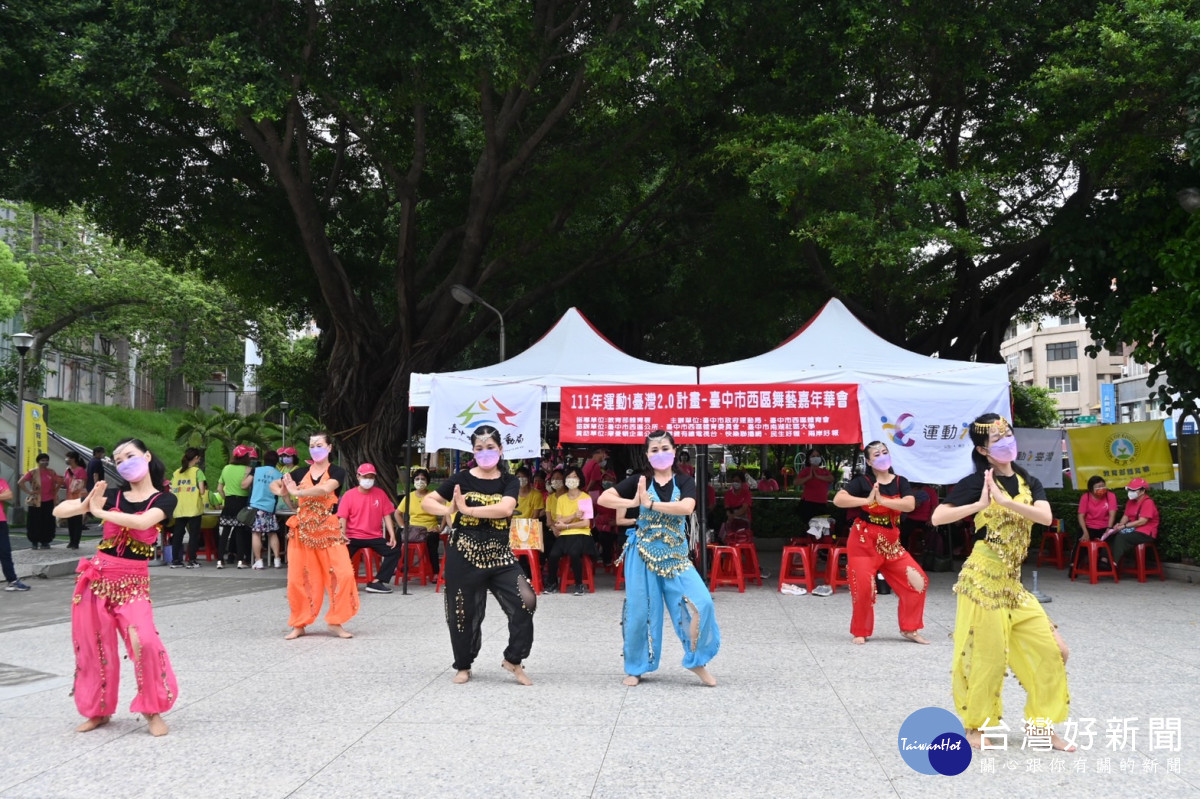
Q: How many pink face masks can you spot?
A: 6